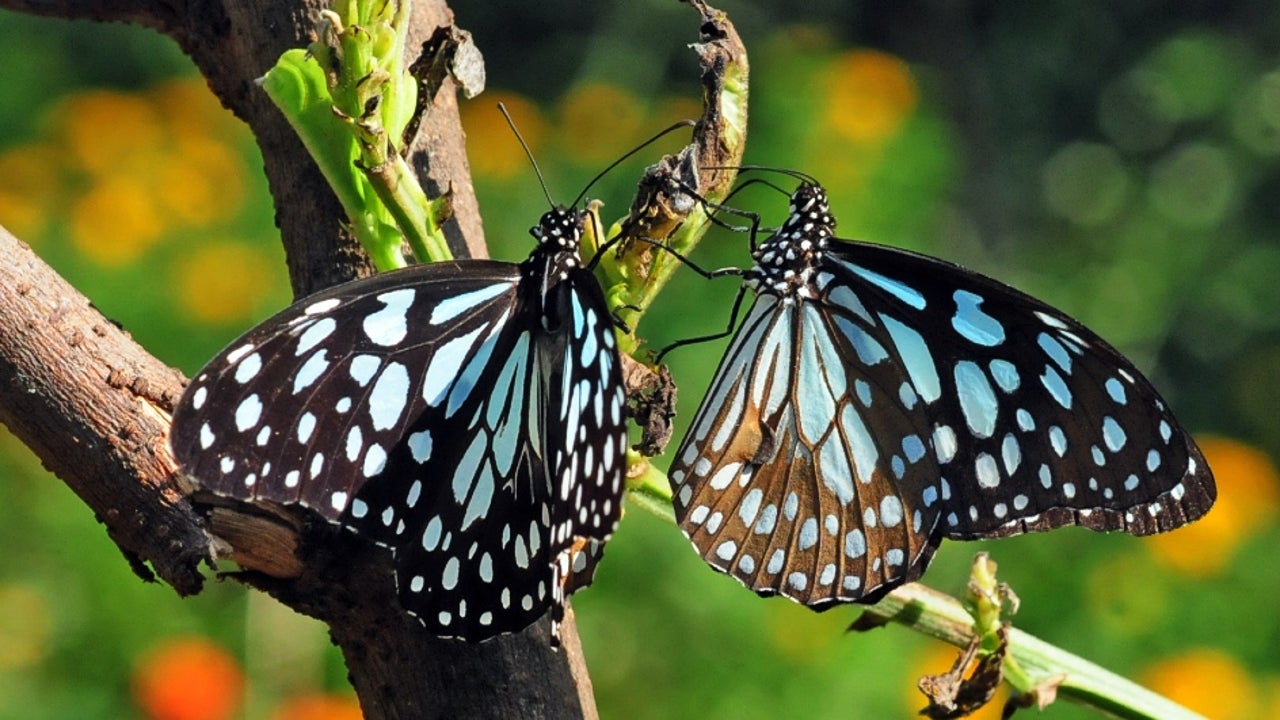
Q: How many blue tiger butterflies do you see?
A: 2